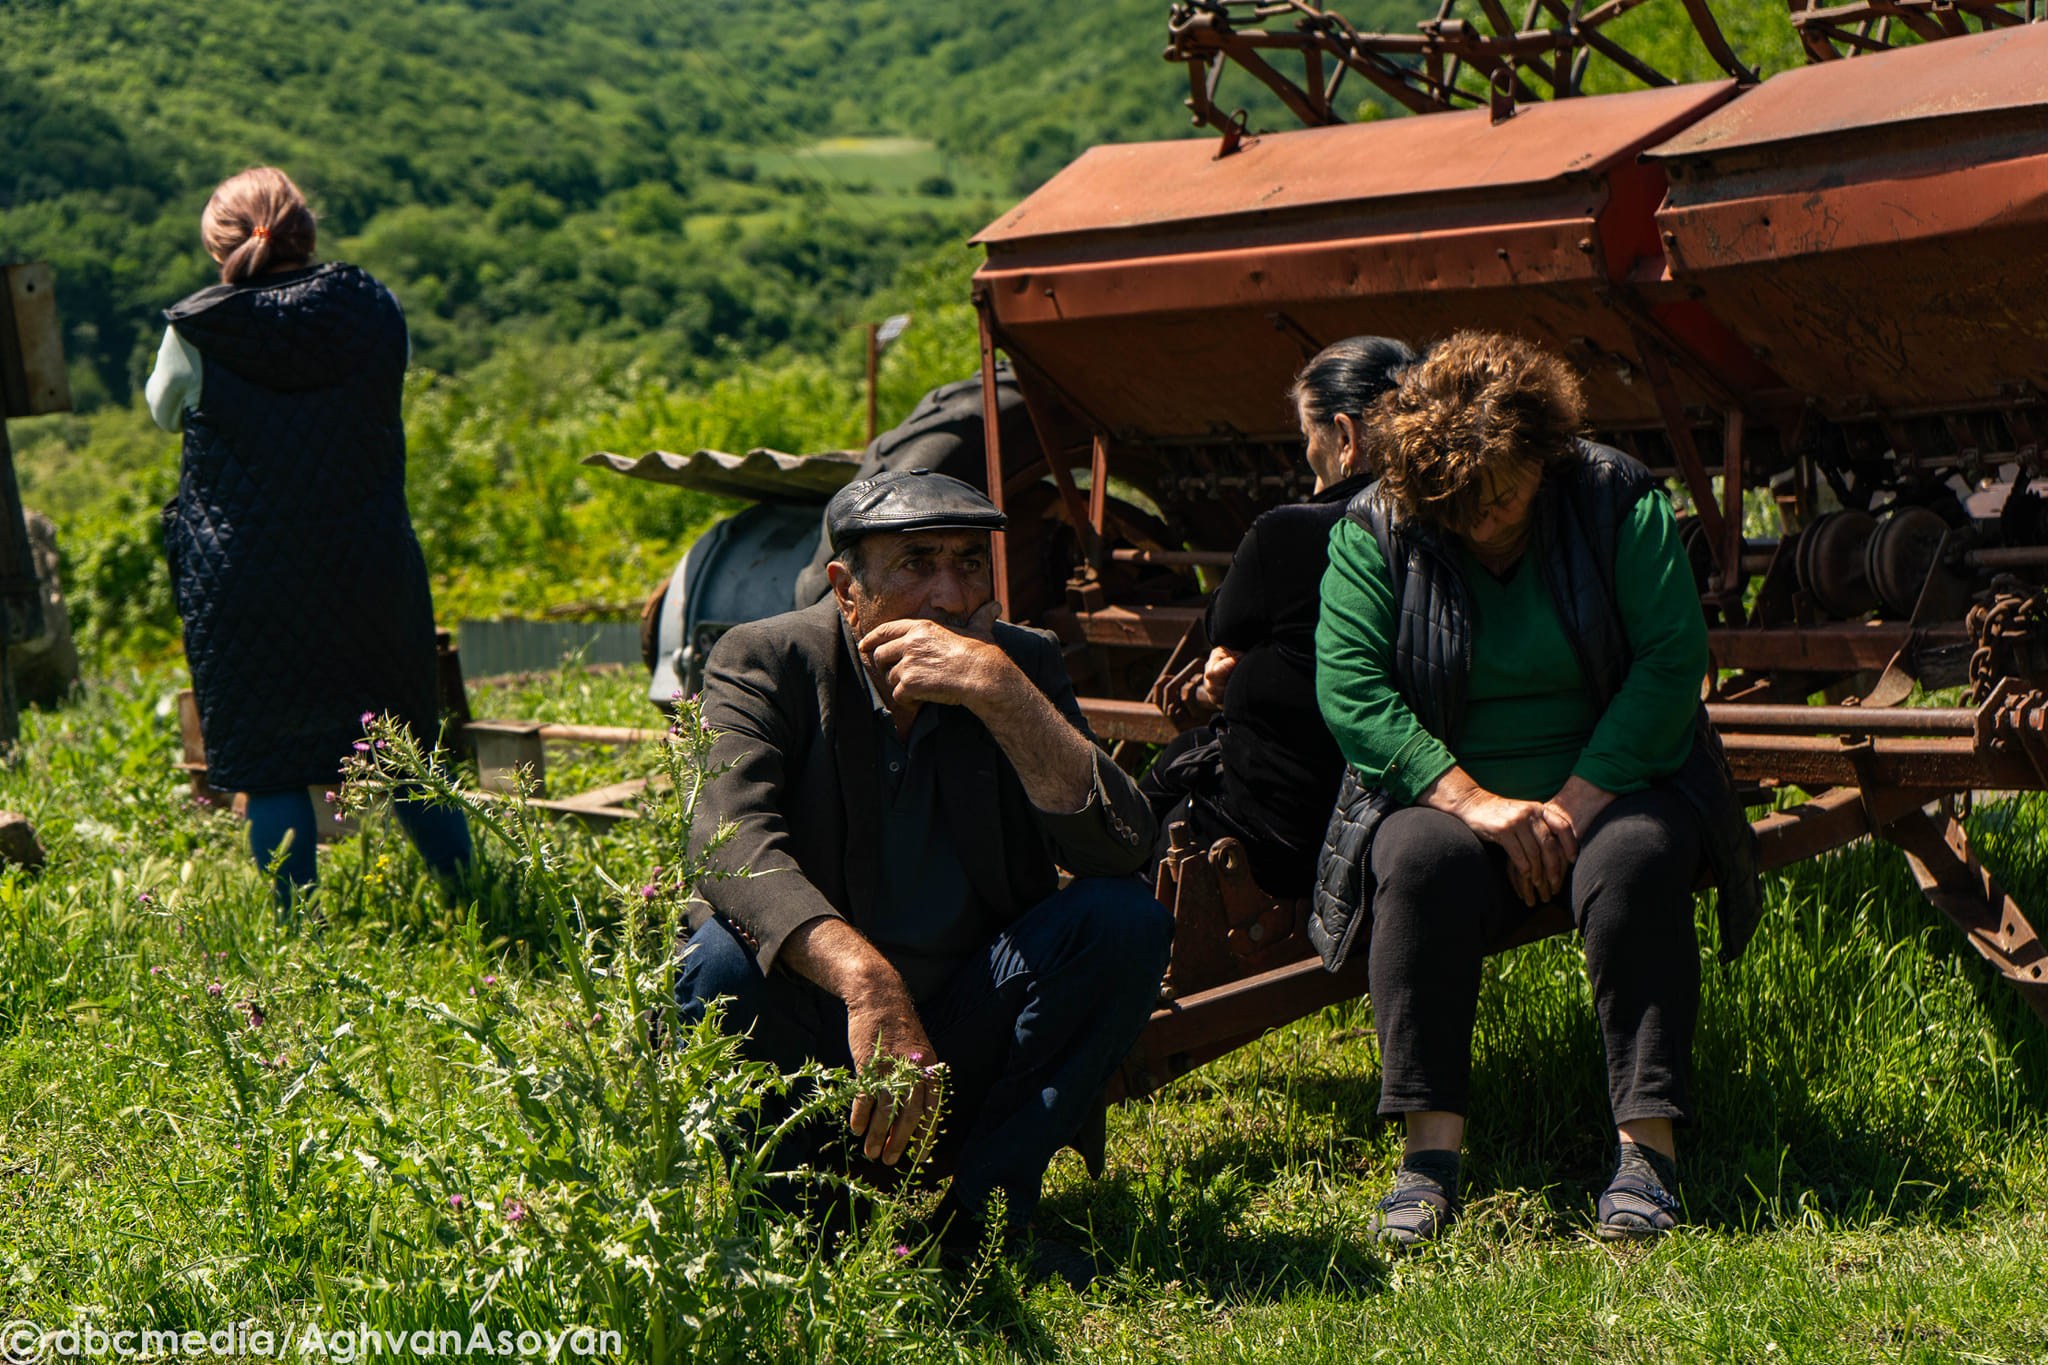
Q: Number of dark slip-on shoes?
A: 2